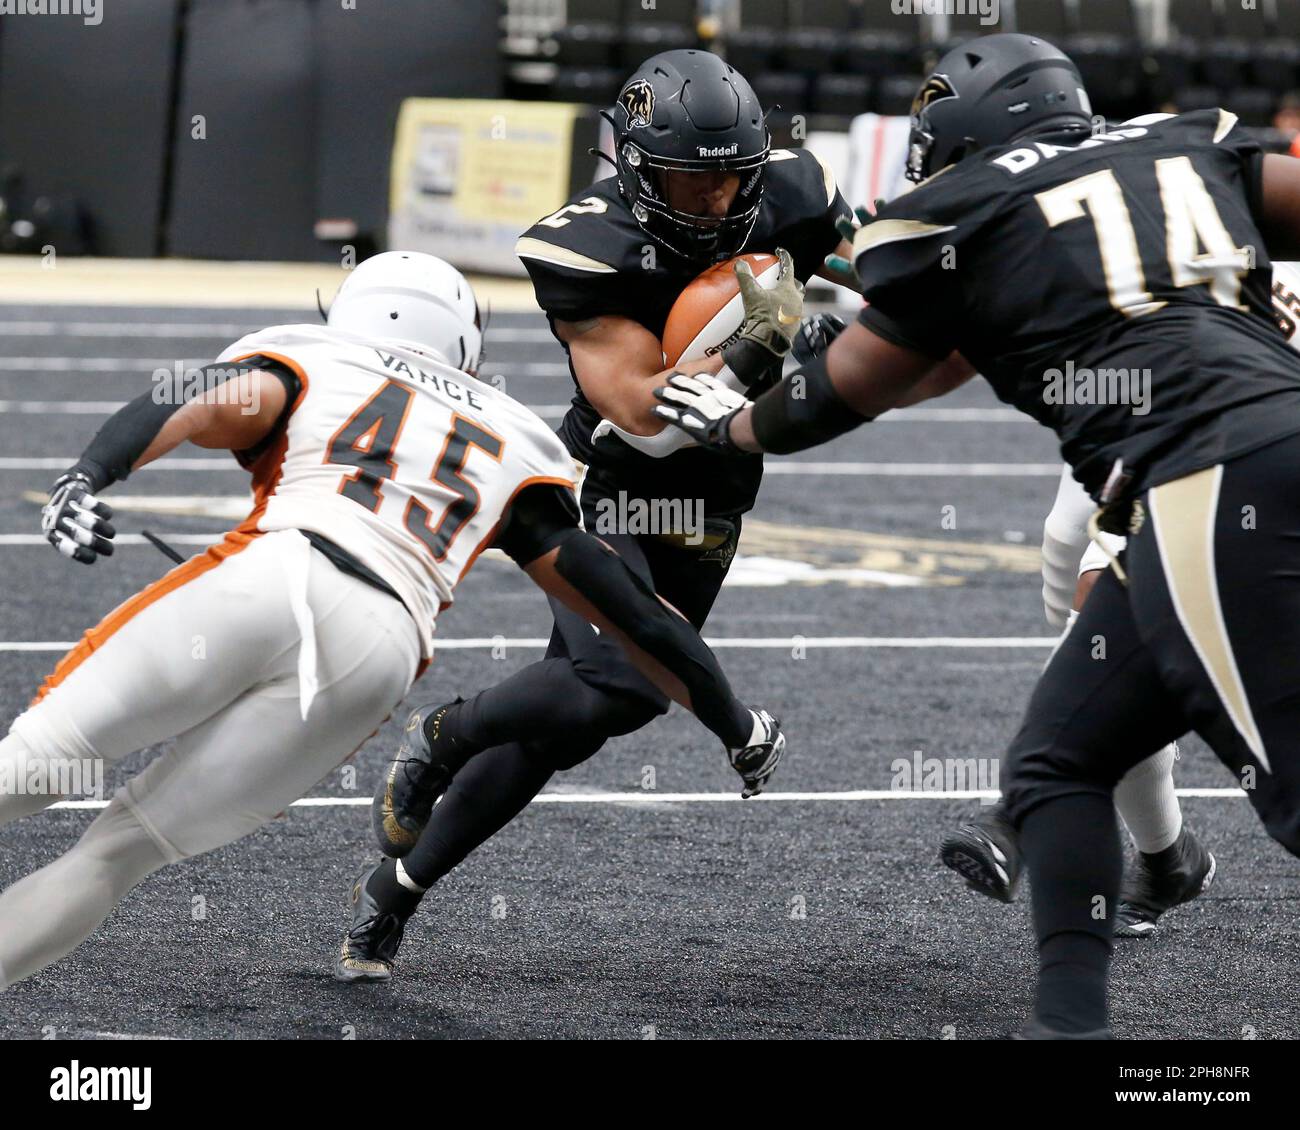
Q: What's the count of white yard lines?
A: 7